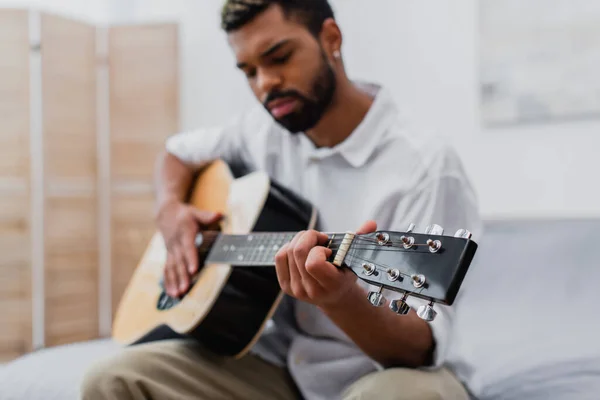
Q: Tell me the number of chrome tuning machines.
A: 6